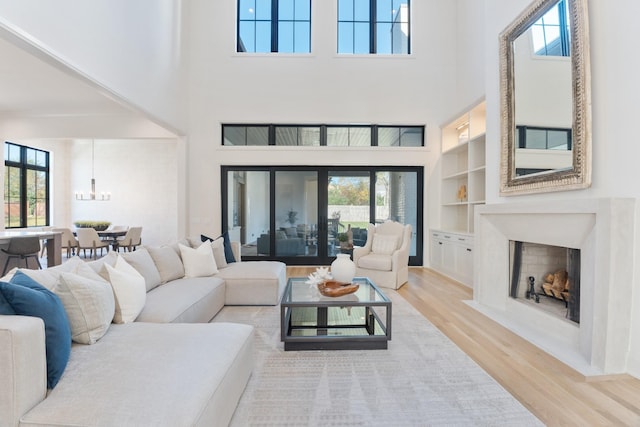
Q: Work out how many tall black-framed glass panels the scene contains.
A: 4